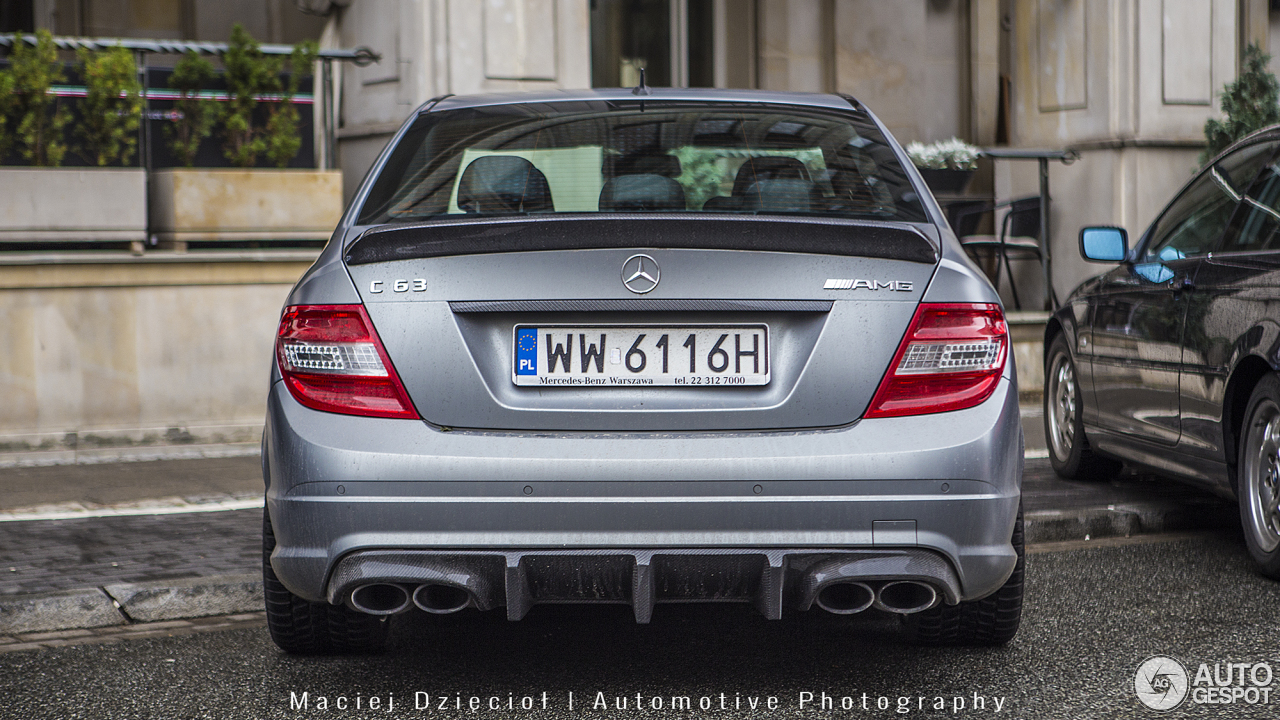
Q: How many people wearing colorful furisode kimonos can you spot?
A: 0